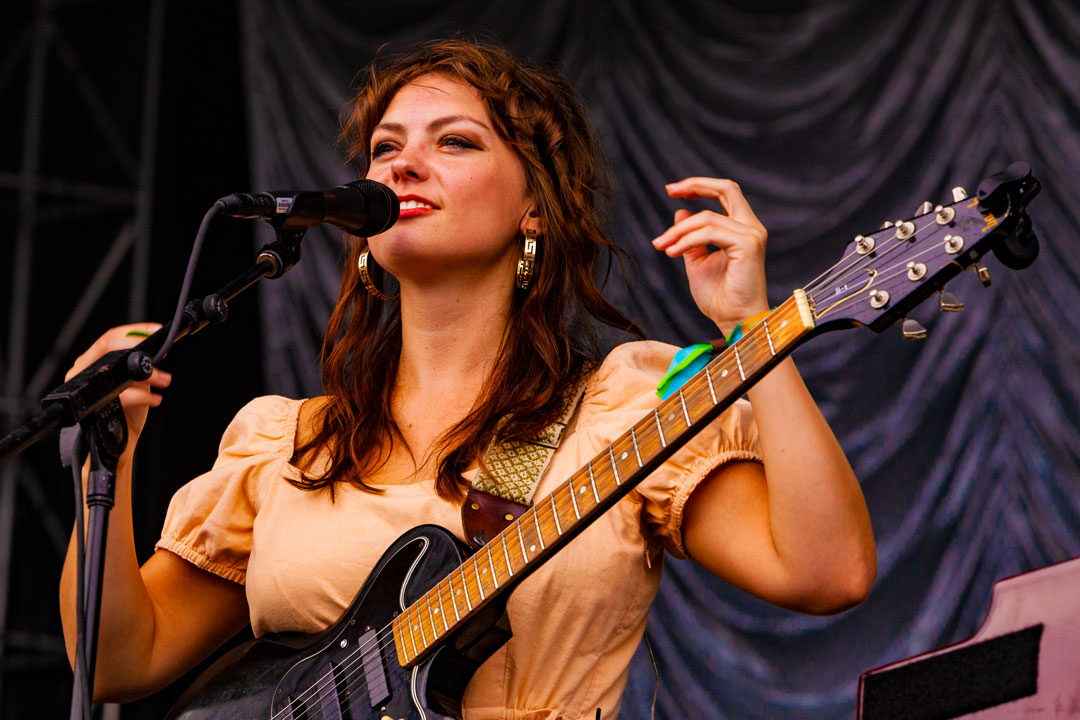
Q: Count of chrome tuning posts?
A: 6